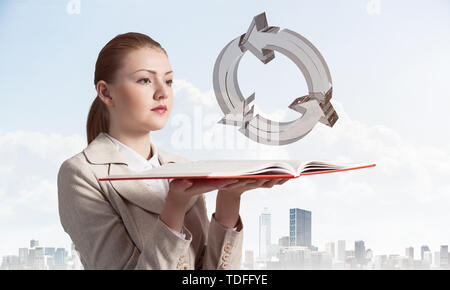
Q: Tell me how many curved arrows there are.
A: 3